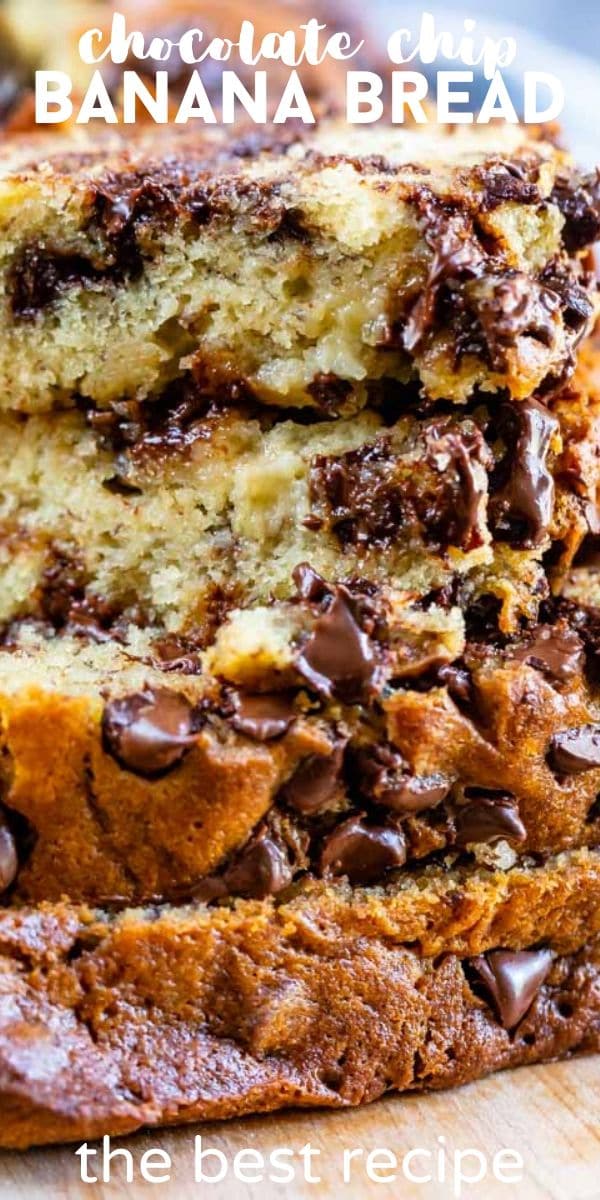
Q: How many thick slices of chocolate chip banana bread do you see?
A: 4